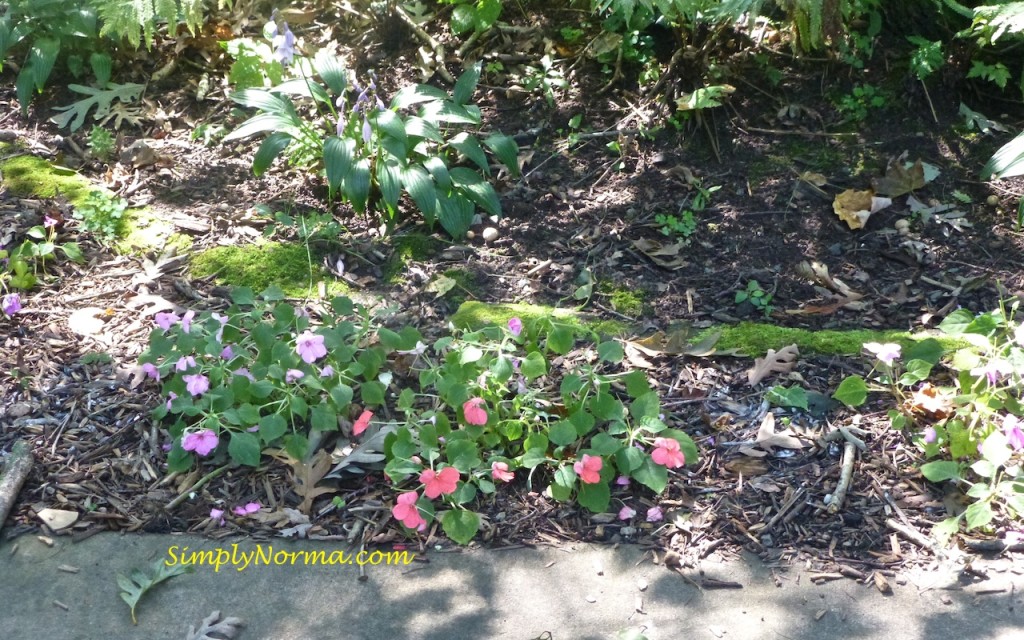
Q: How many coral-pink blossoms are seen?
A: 7